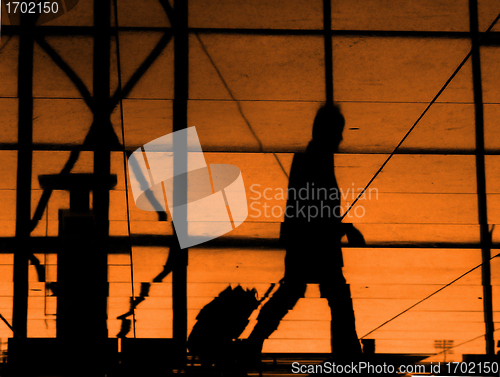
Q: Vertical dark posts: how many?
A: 5